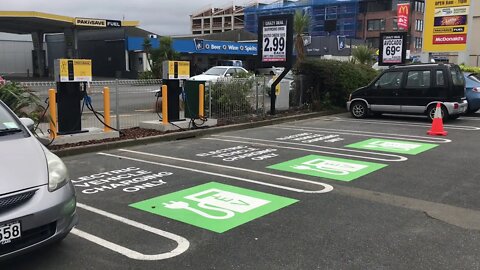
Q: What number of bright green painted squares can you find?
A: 3